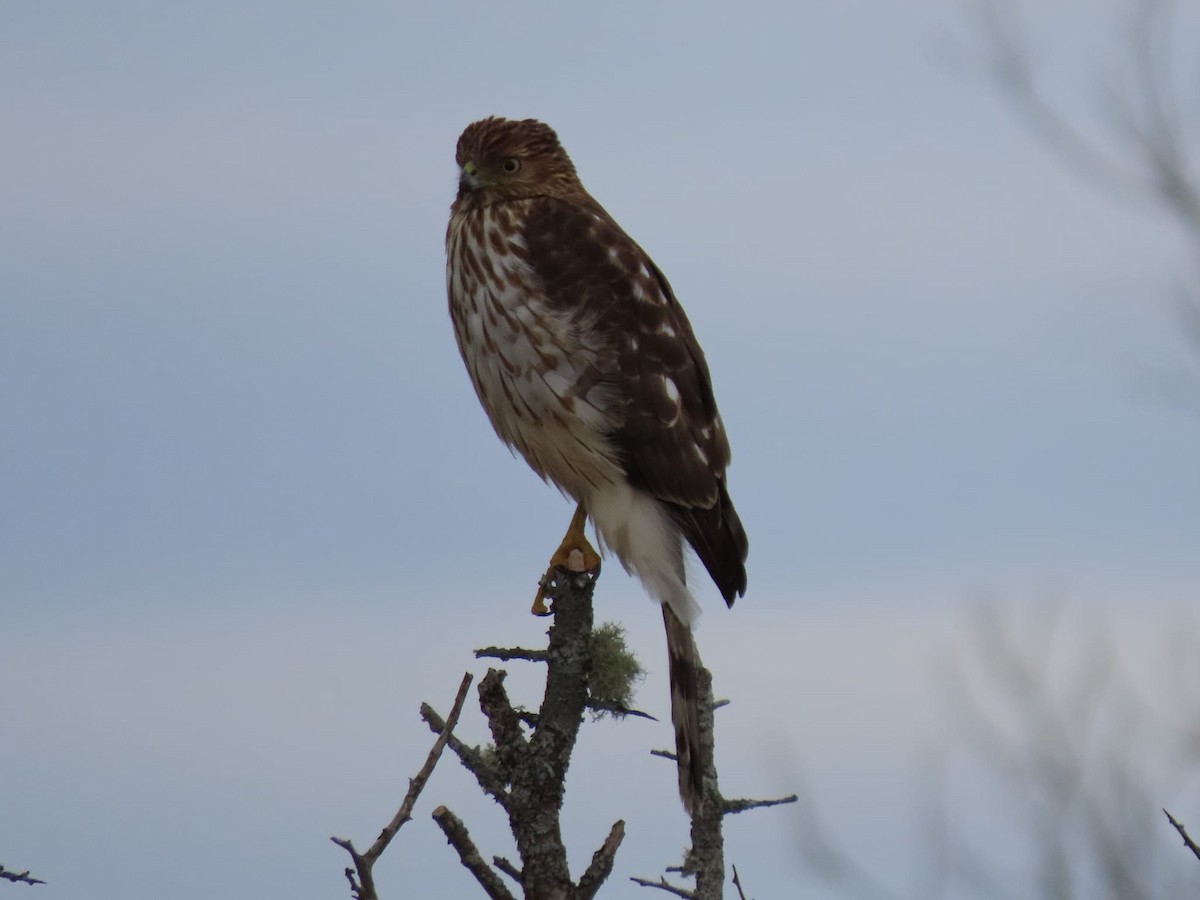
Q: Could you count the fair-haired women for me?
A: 0